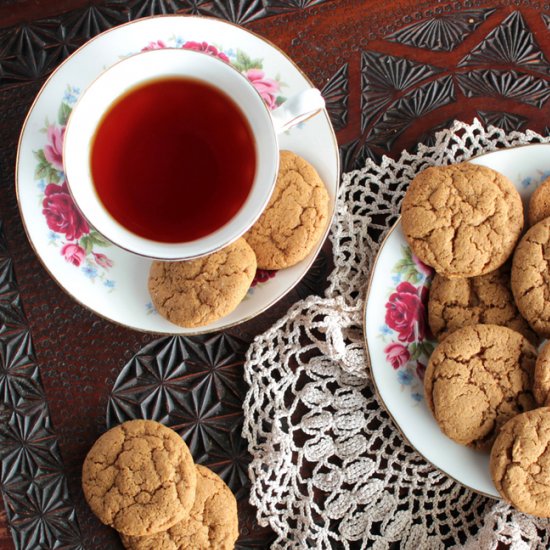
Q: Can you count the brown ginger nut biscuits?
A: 11